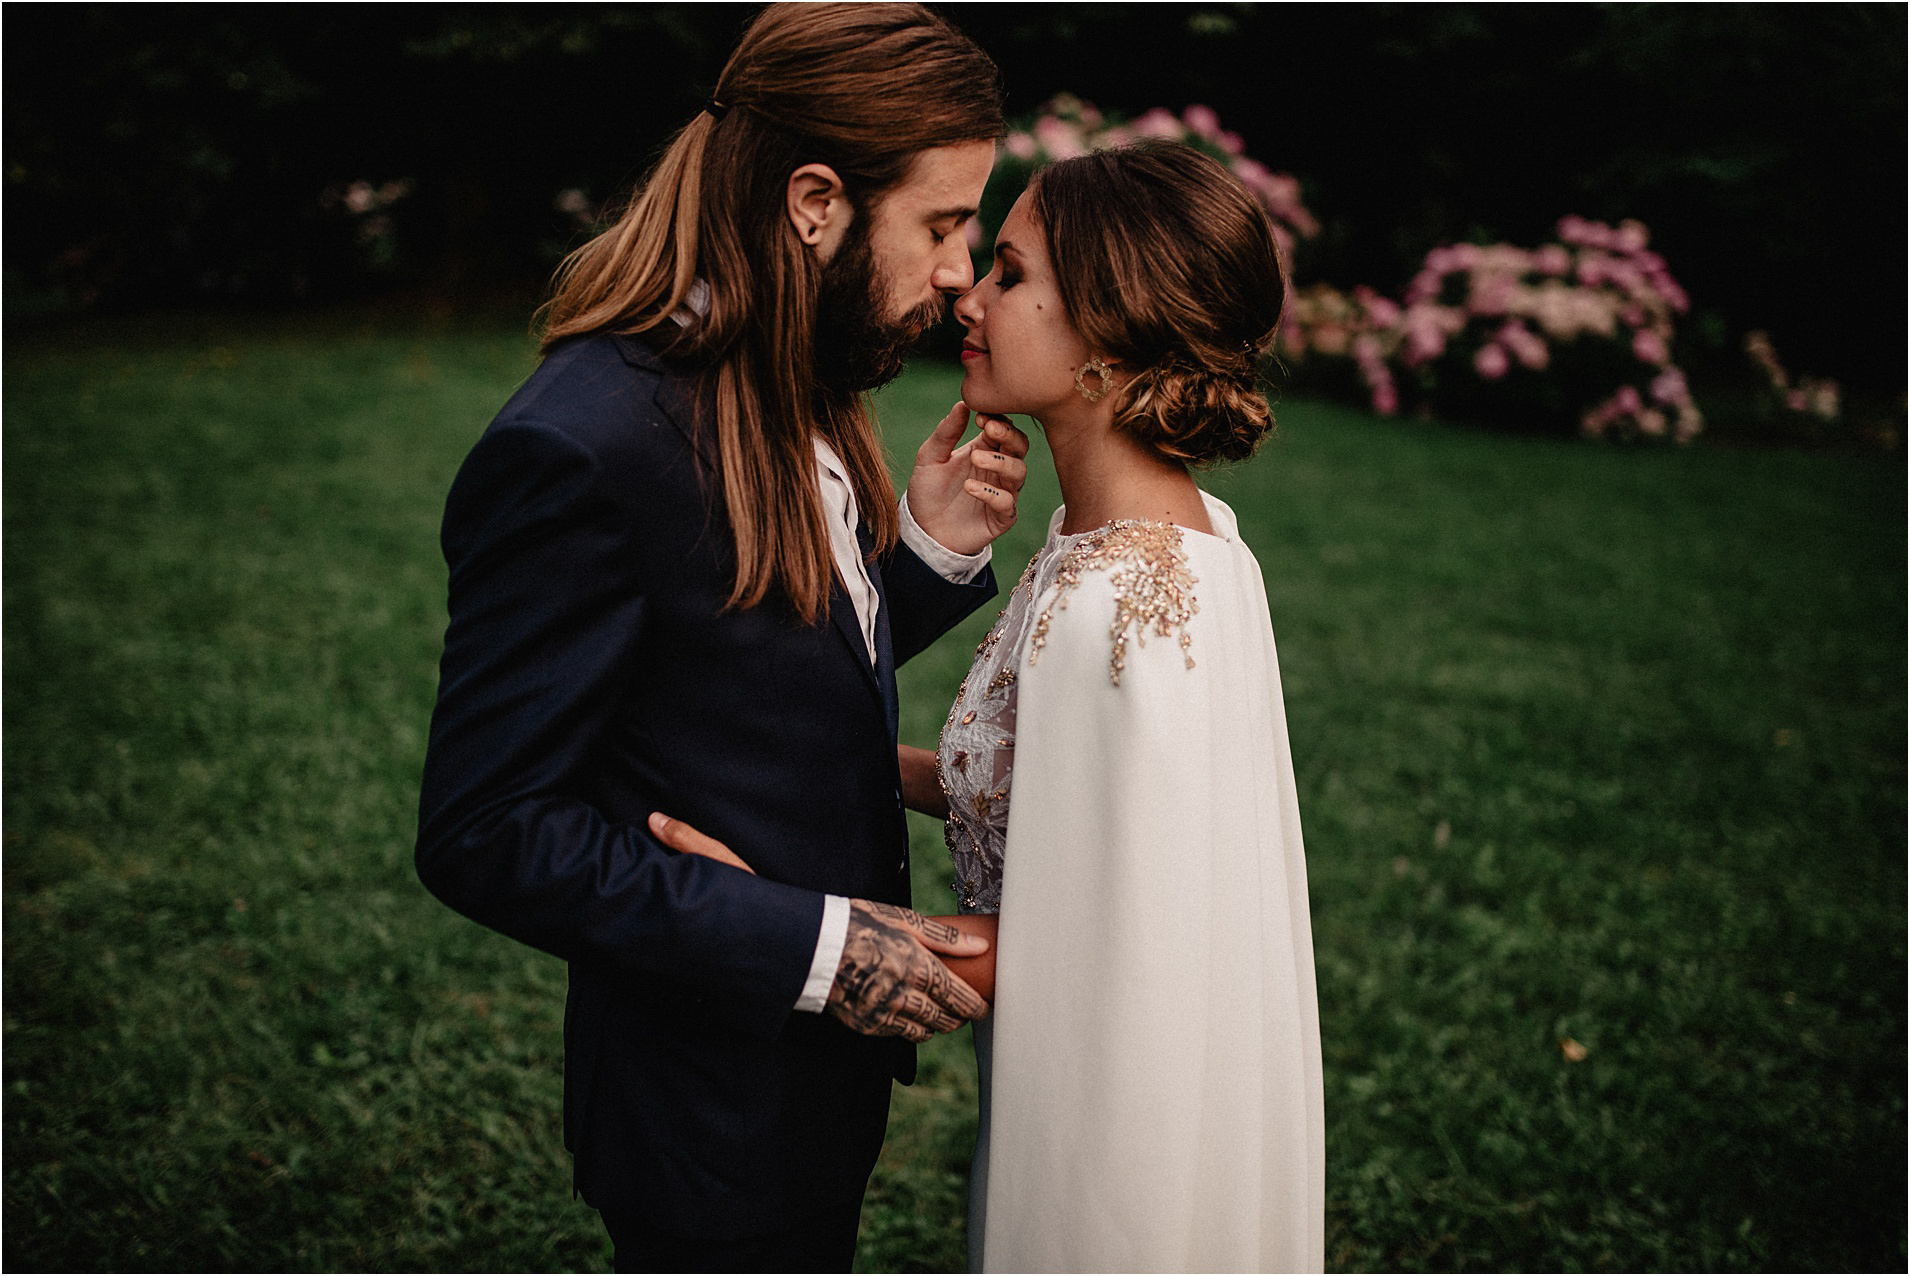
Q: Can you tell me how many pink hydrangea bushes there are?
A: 2